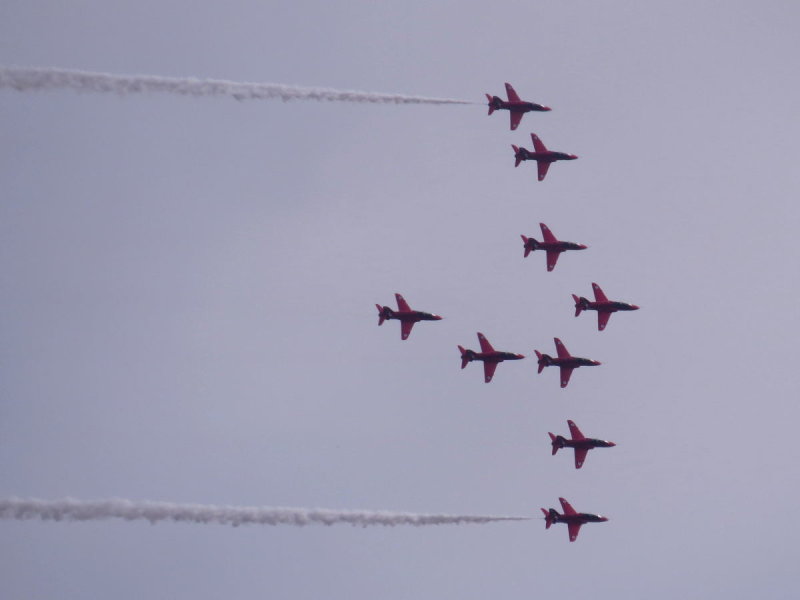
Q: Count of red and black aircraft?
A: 9